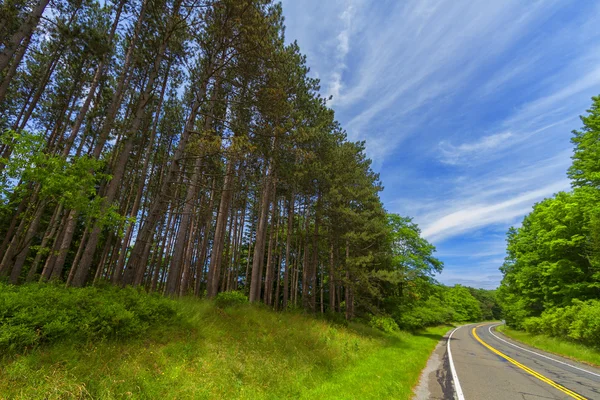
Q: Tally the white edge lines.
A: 2